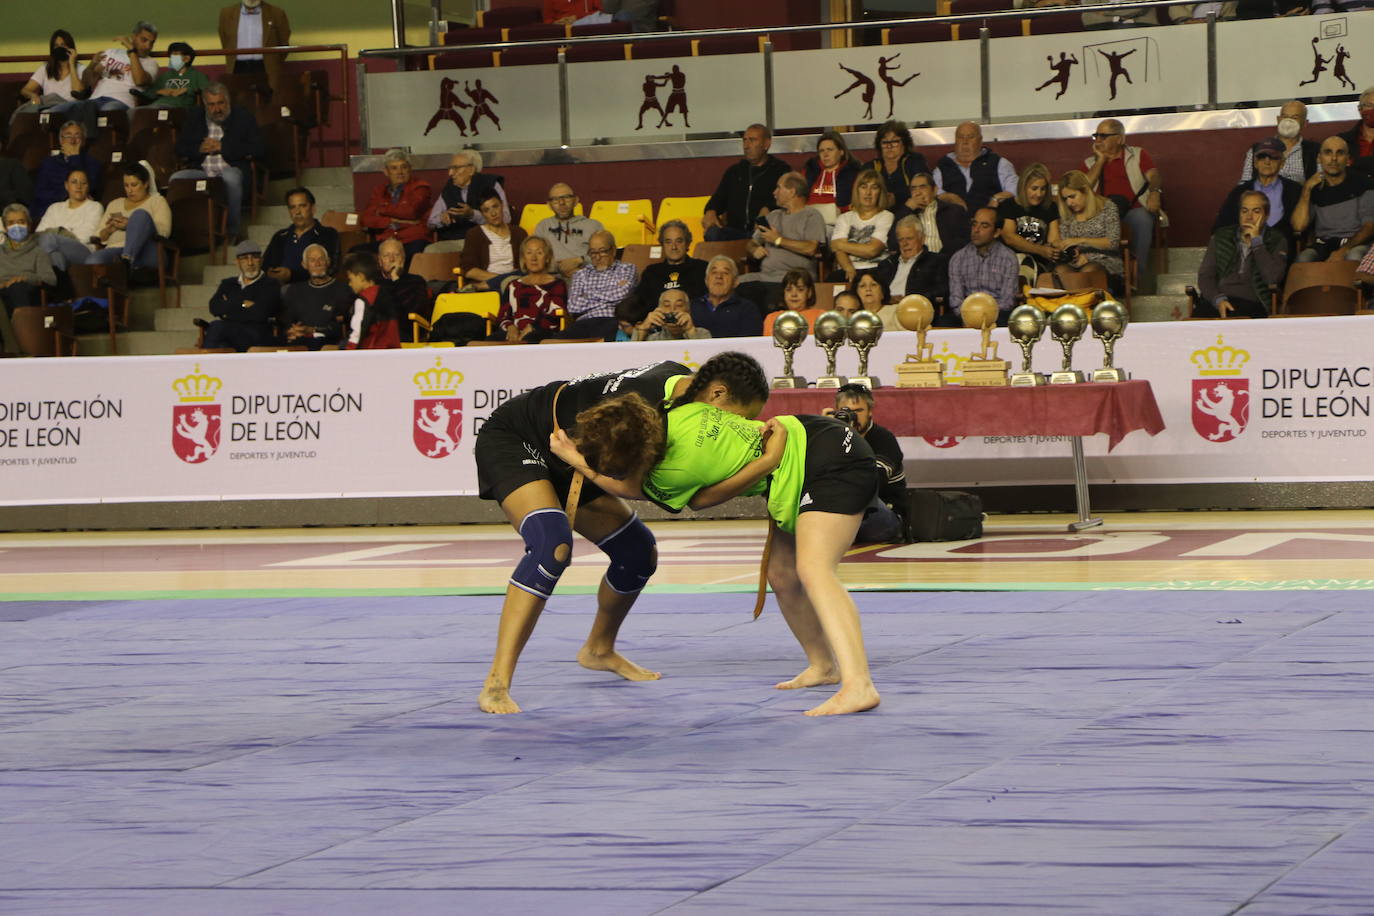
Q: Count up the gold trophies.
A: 2